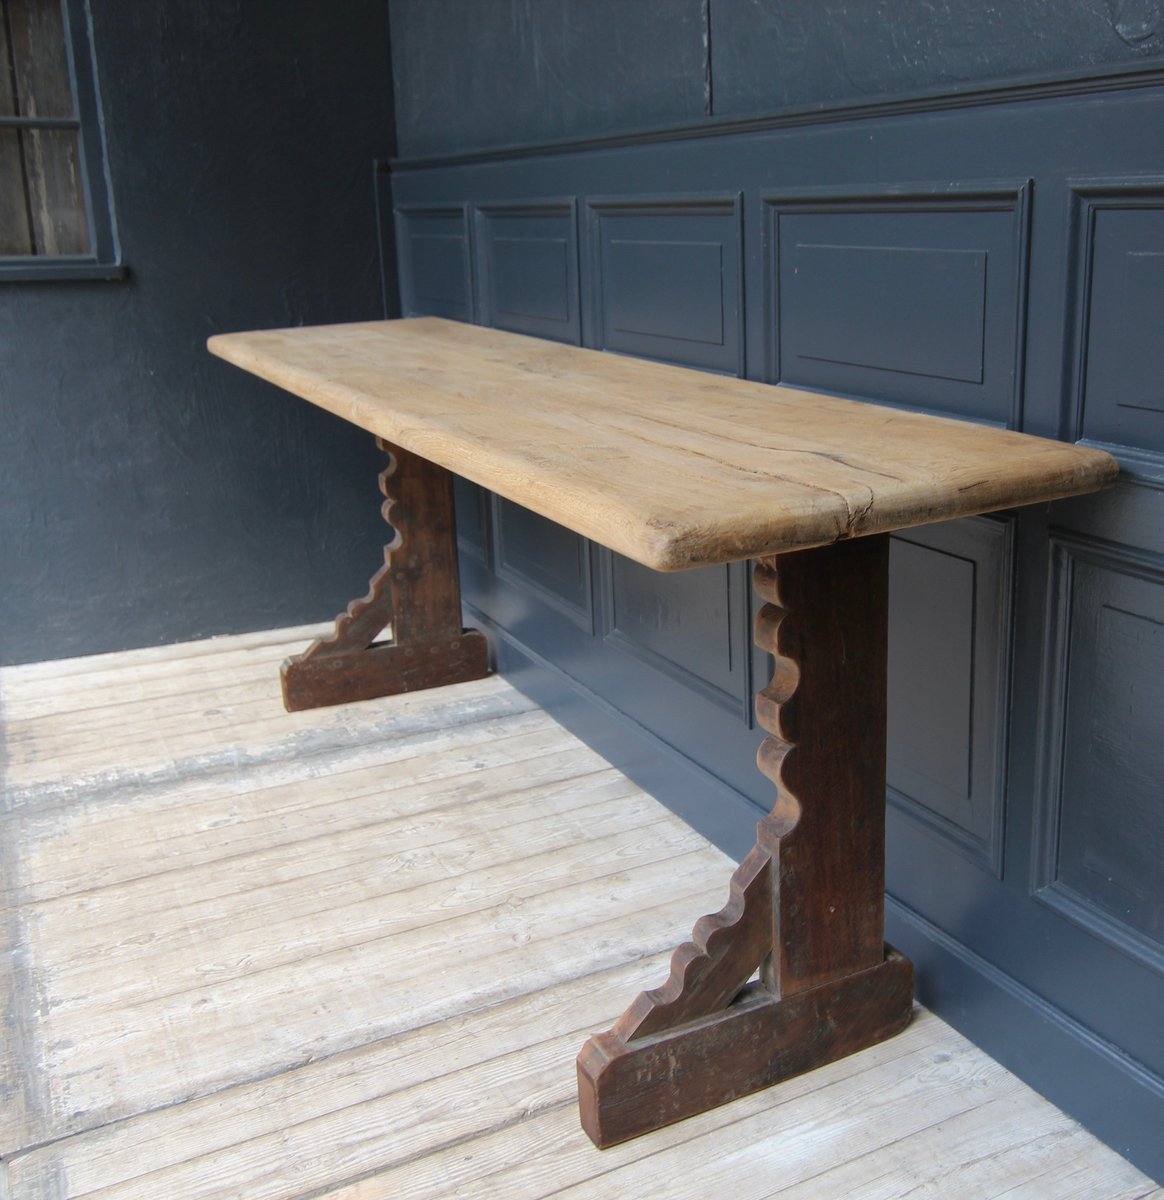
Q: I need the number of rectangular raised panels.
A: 10